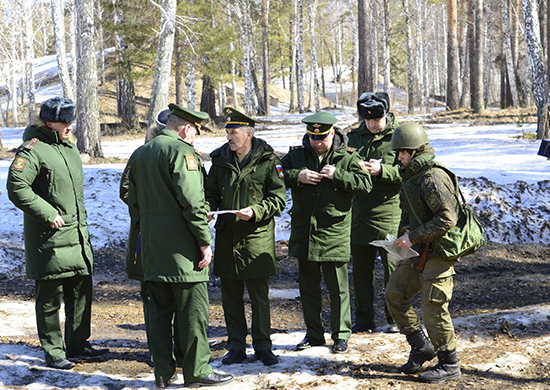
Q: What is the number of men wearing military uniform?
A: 7